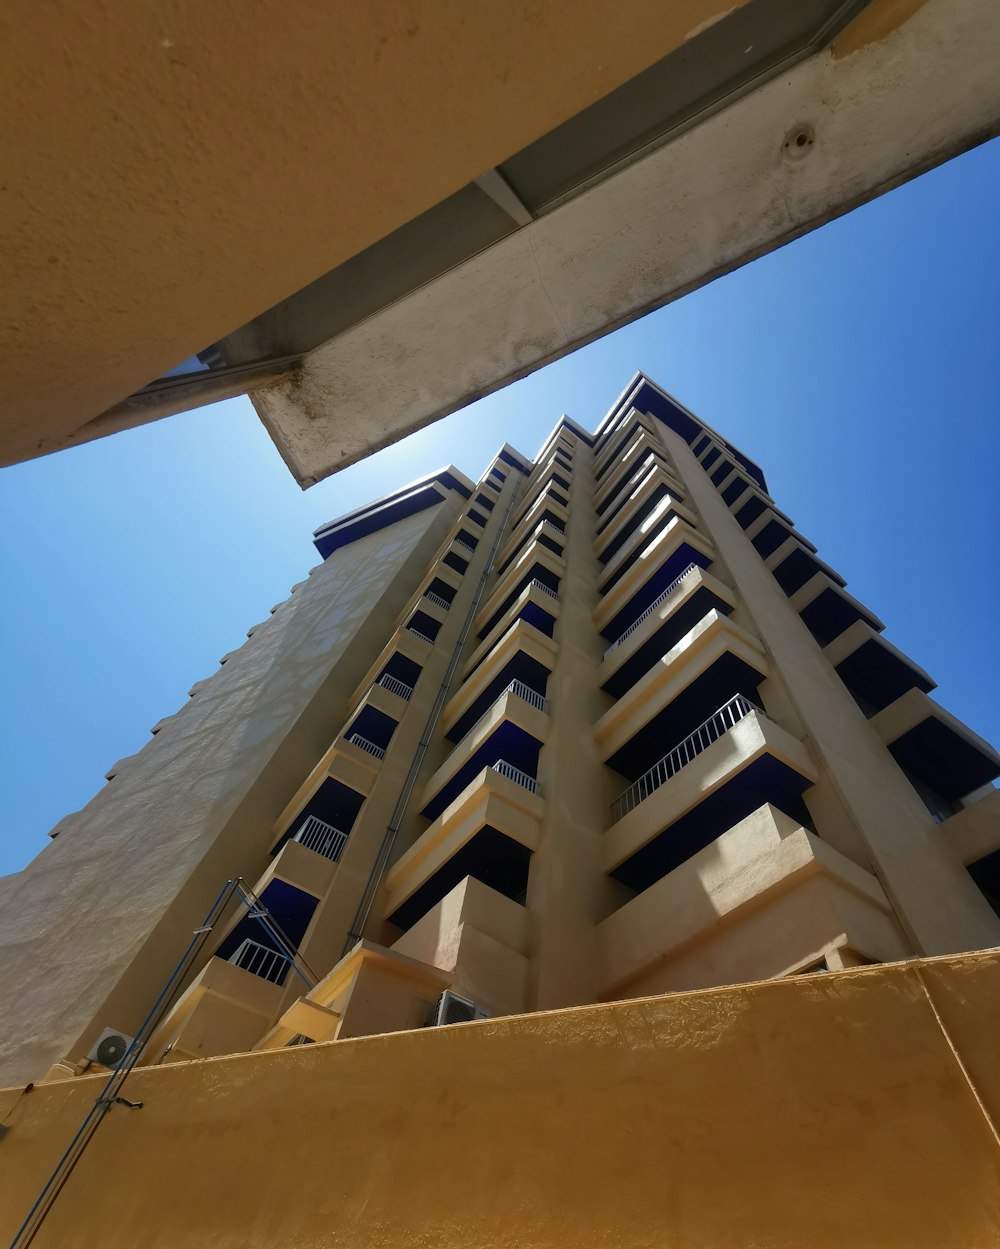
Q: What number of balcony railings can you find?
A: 13